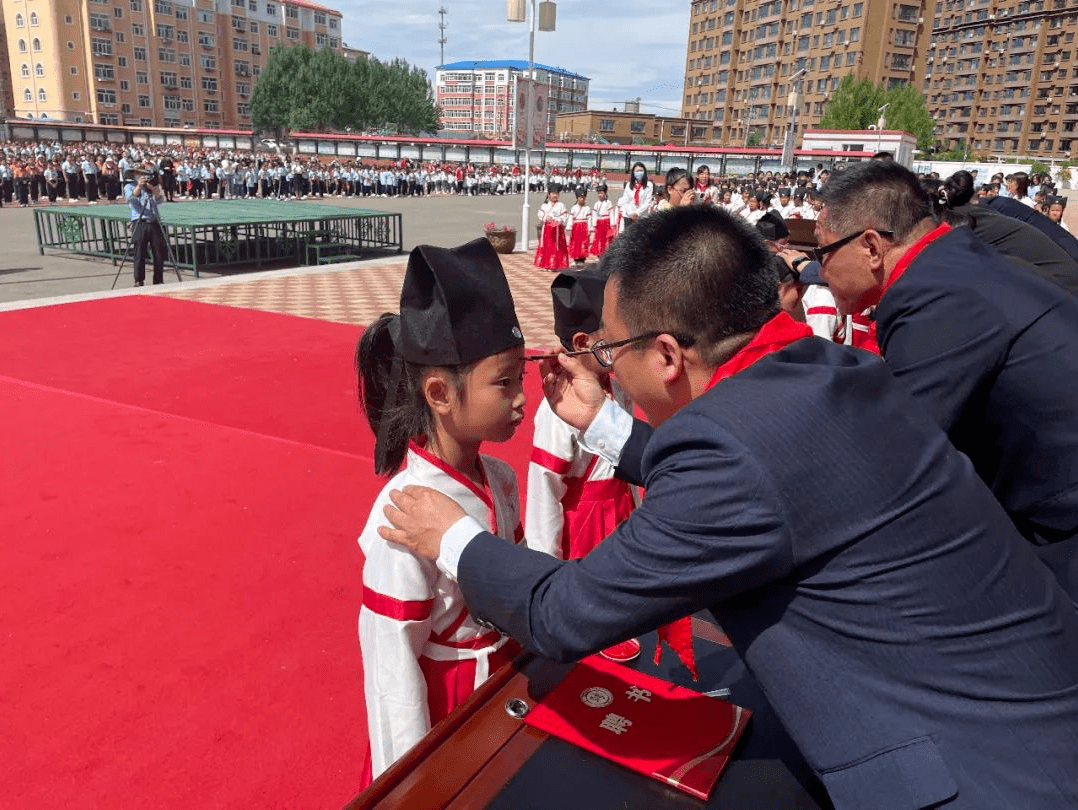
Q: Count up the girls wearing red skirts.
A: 5